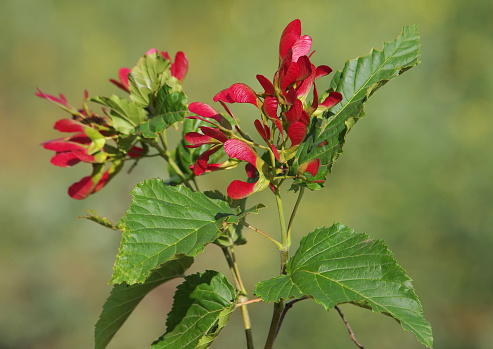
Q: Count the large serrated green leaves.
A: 5